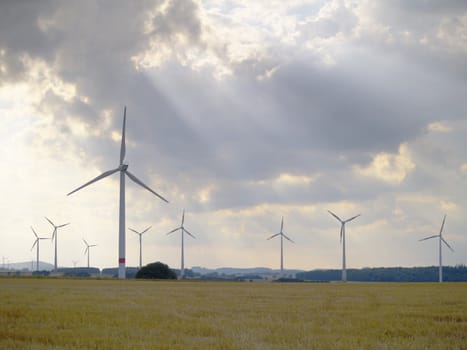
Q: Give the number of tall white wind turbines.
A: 9